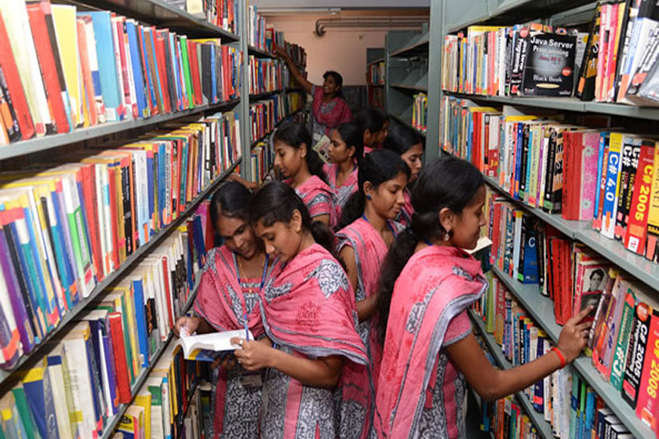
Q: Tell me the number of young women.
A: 9